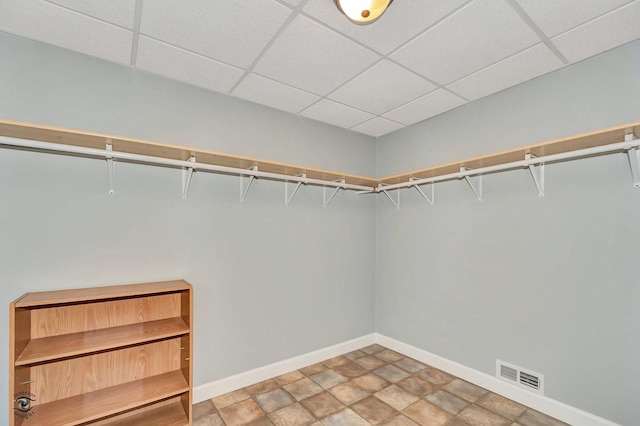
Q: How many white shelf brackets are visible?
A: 10